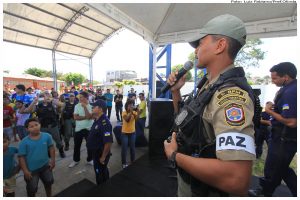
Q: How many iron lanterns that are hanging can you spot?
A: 0